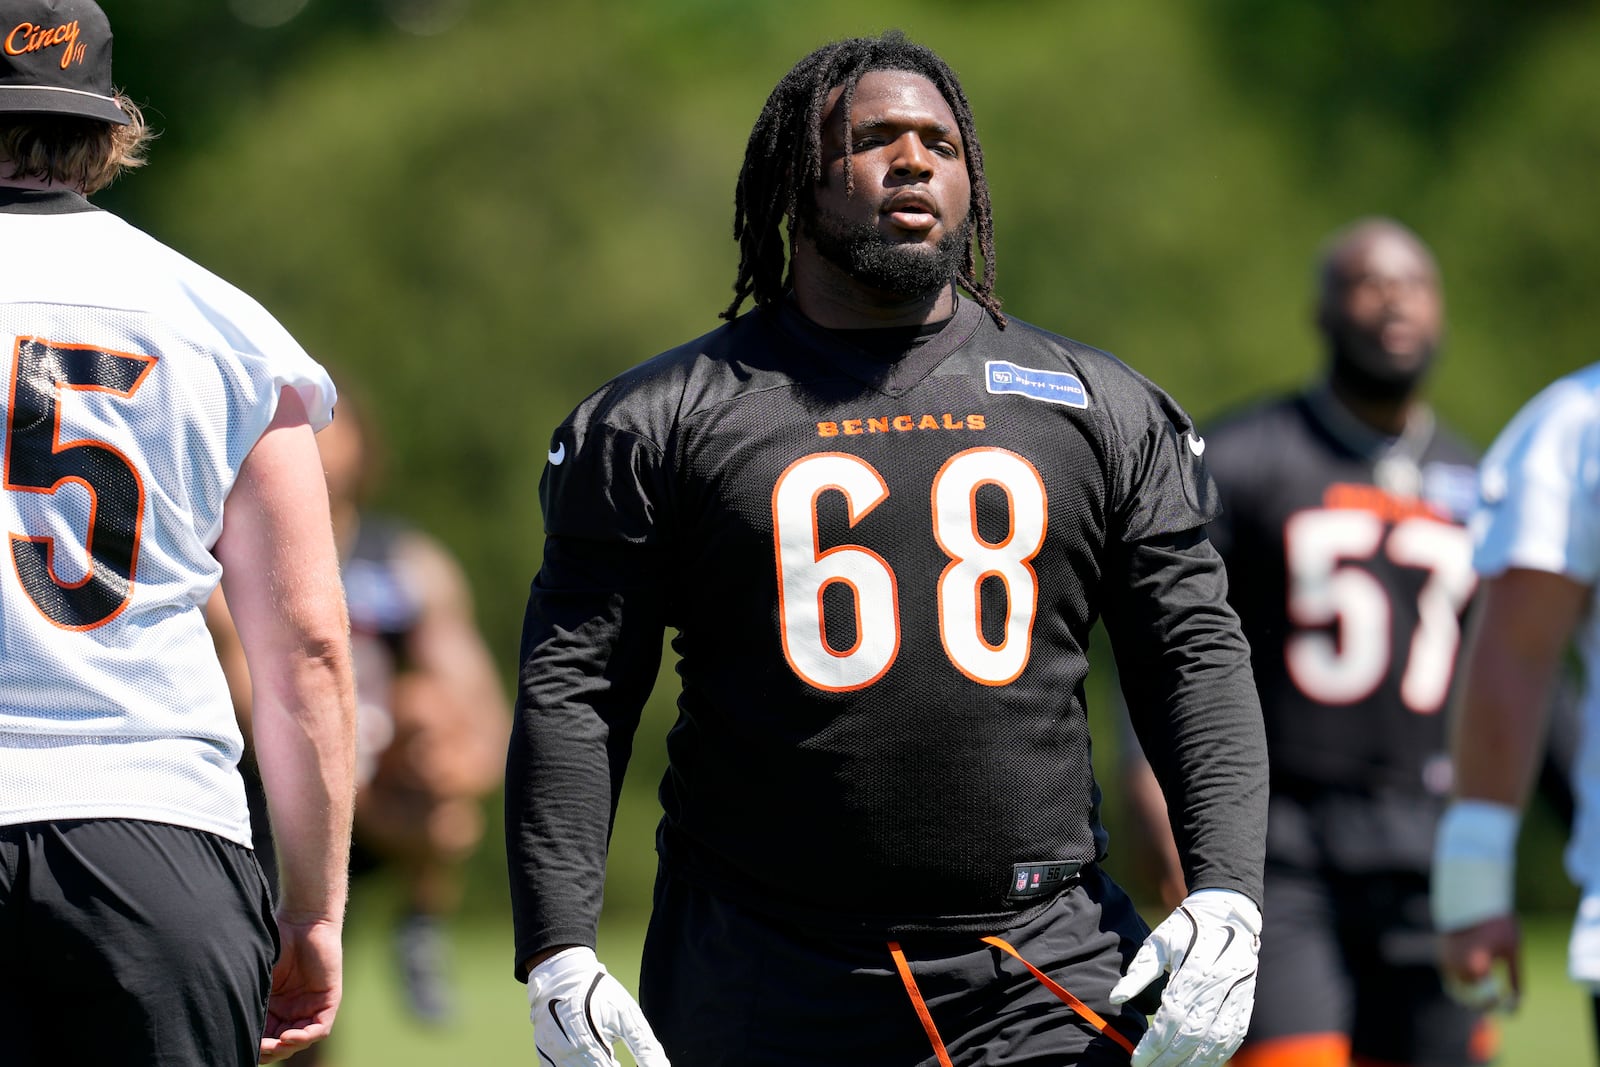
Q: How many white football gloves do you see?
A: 2